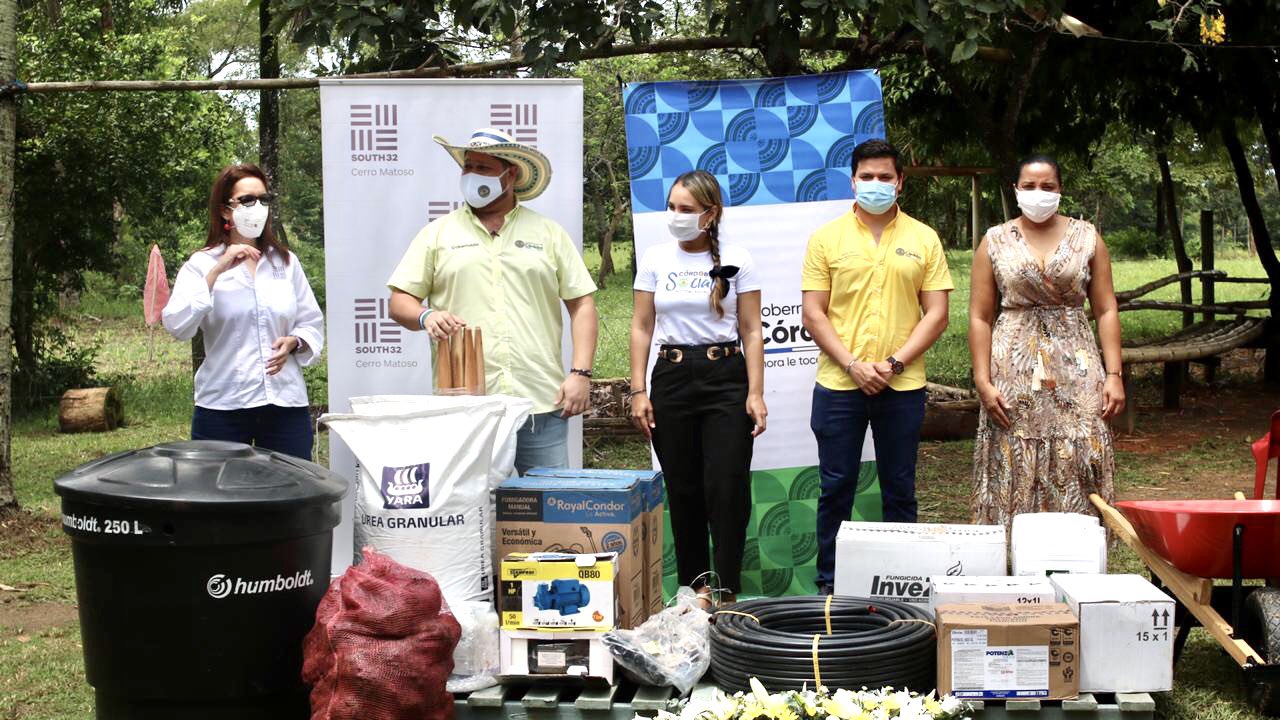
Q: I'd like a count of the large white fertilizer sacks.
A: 2